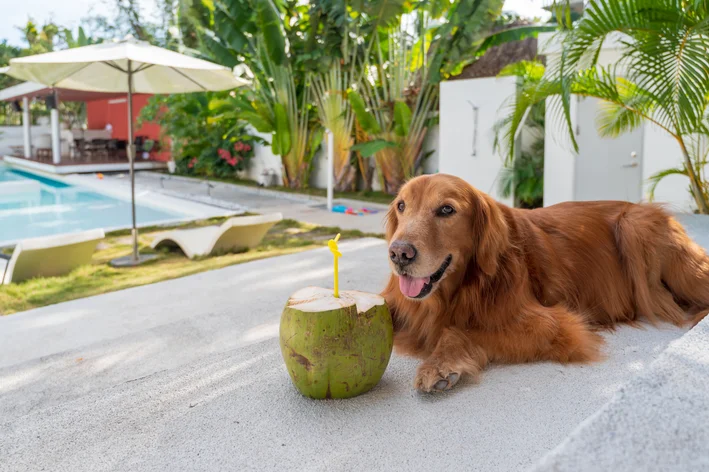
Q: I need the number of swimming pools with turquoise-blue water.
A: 1